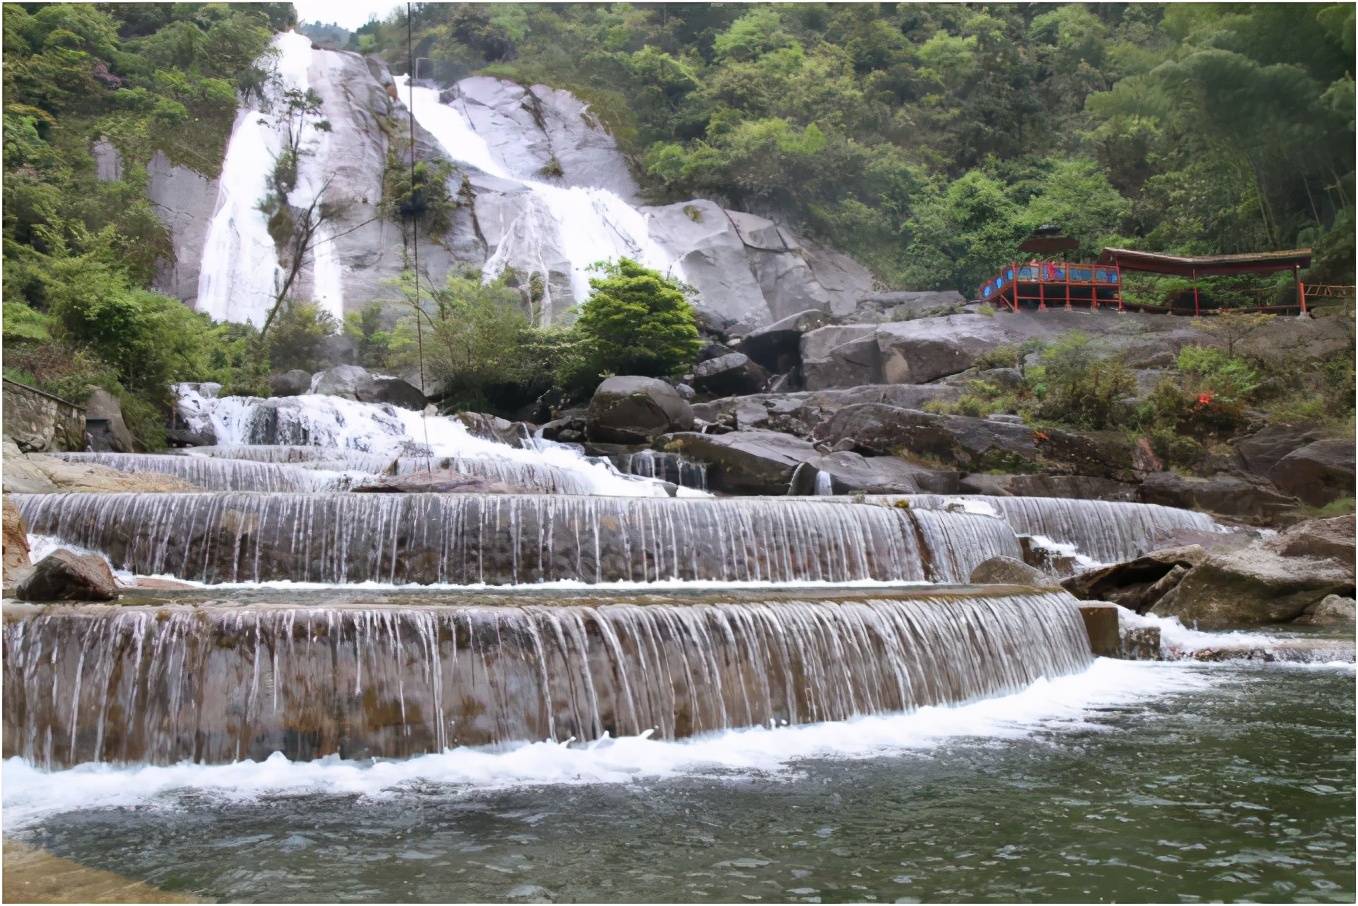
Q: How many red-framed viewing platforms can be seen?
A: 1